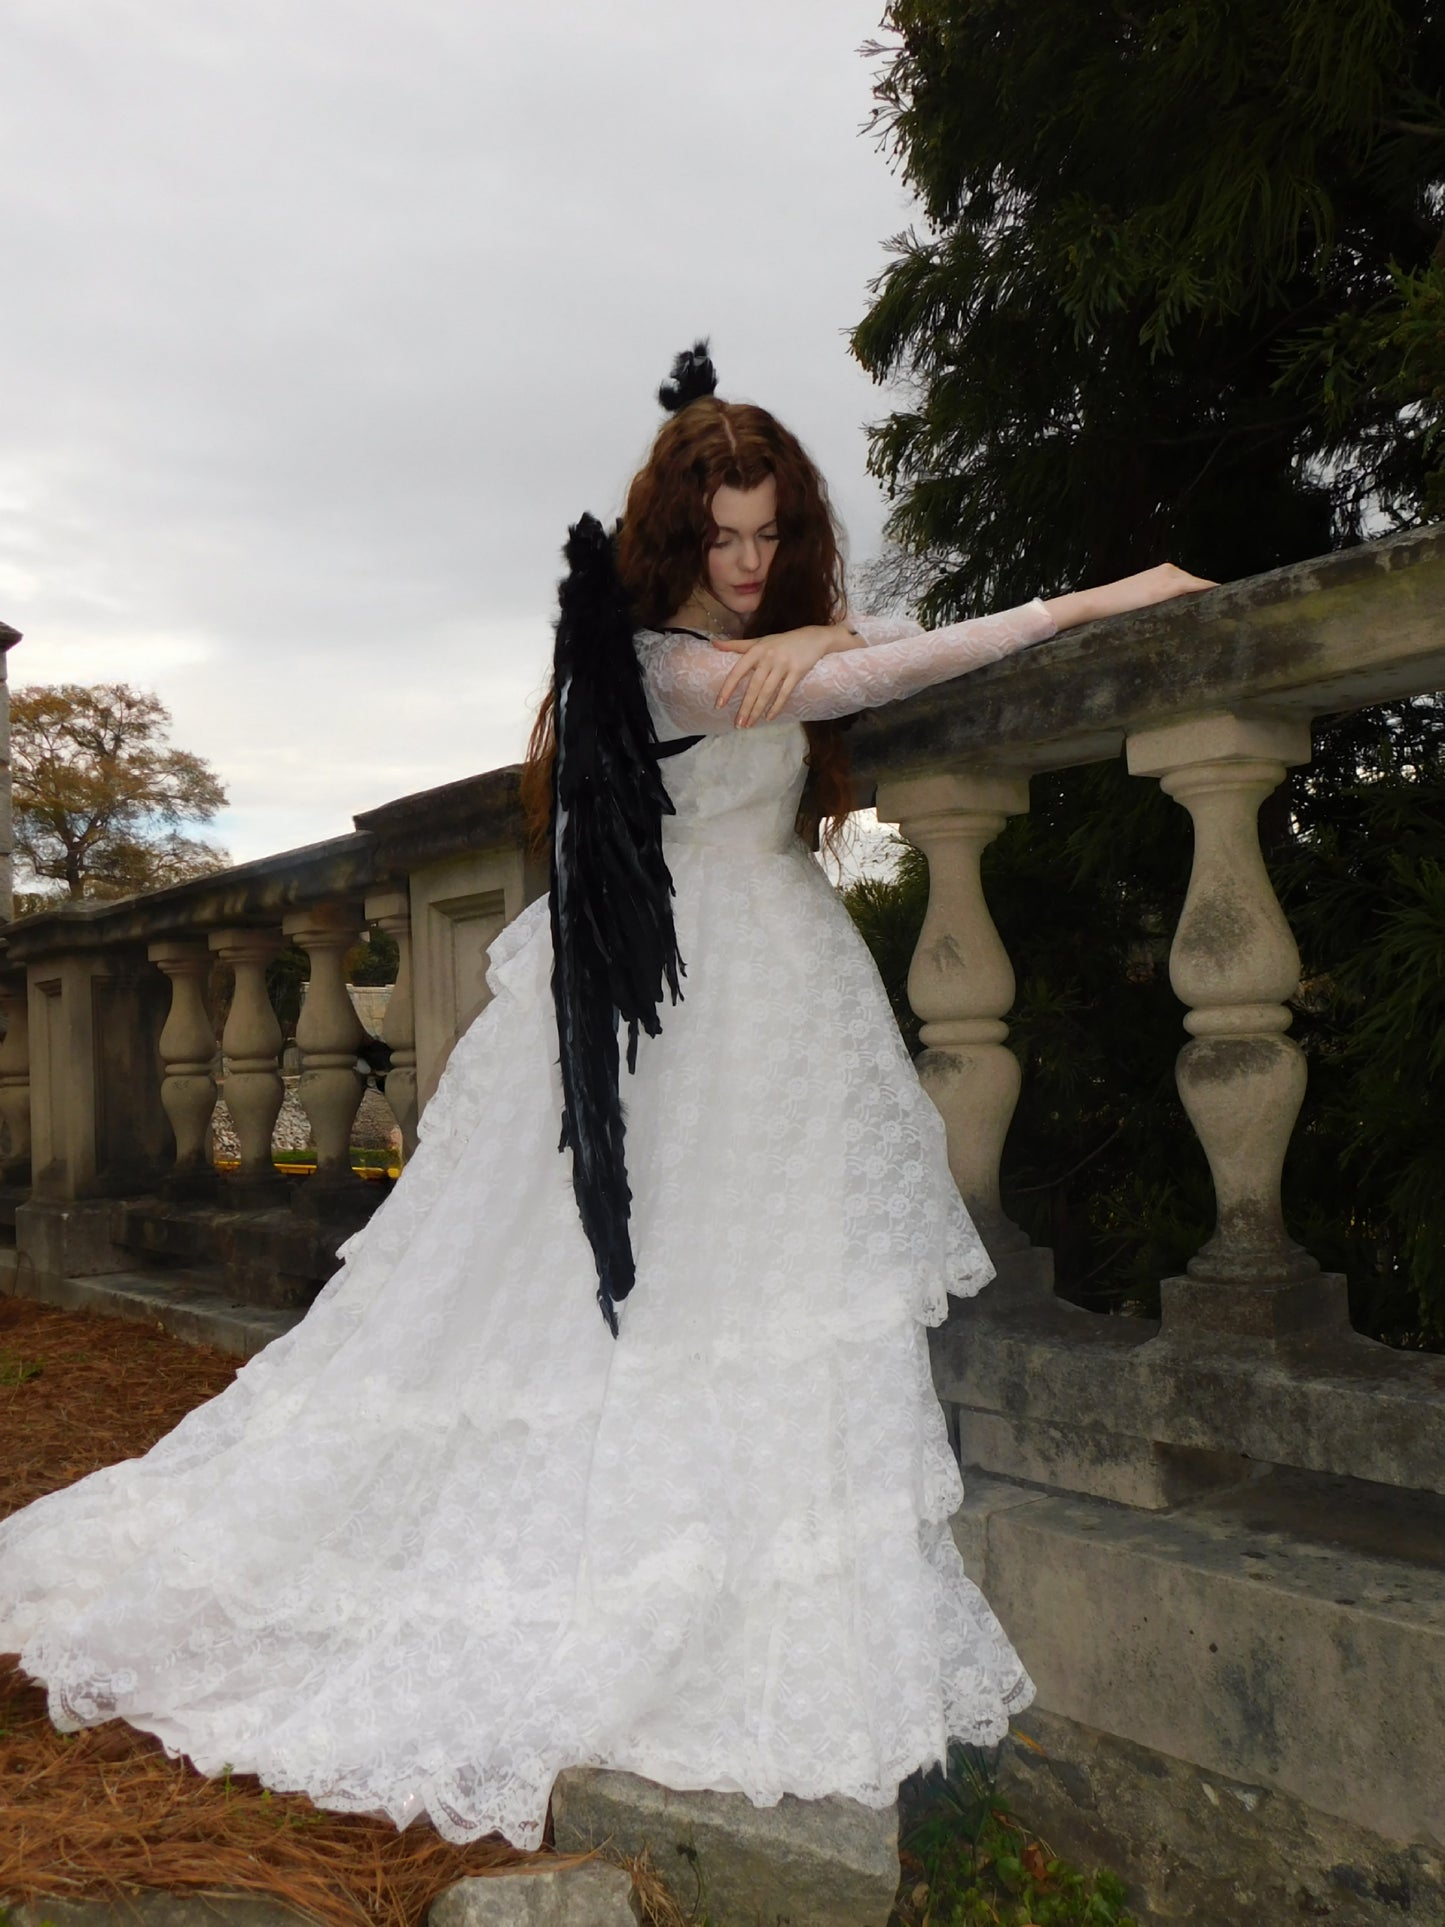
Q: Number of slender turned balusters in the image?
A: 7